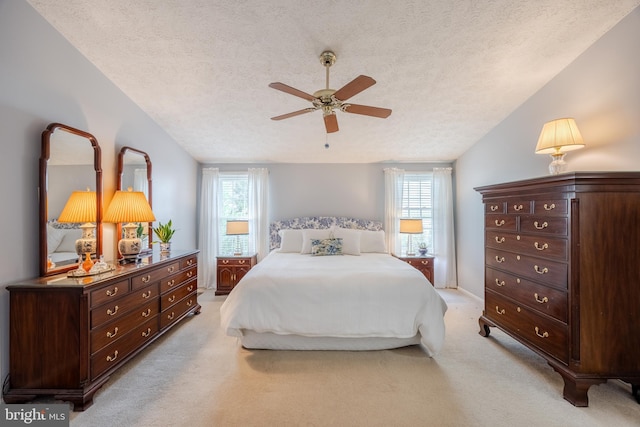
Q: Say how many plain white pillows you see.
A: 4